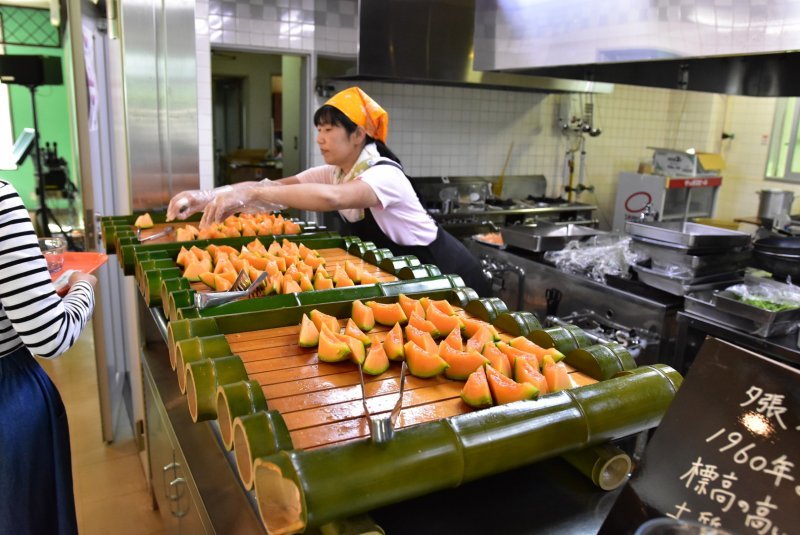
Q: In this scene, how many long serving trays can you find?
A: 3